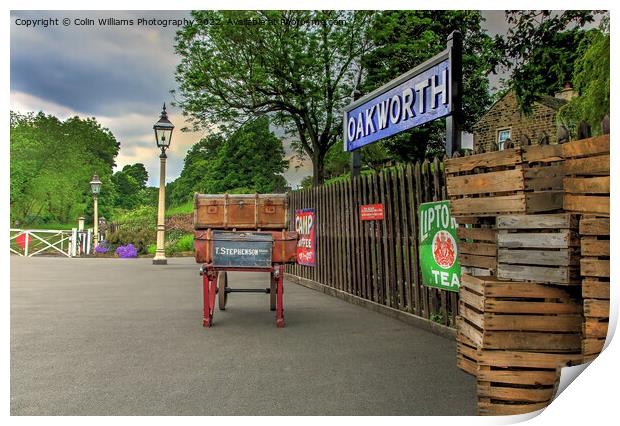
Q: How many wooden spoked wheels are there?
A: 2